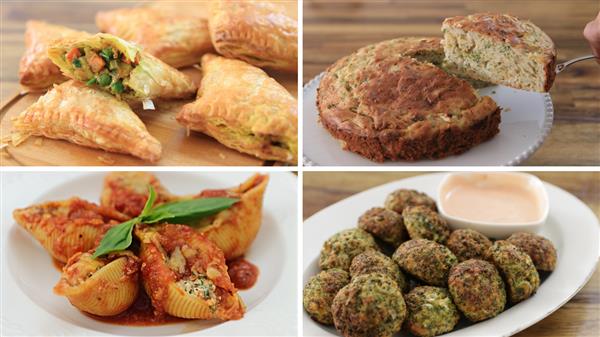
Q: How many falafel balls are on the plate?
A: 13